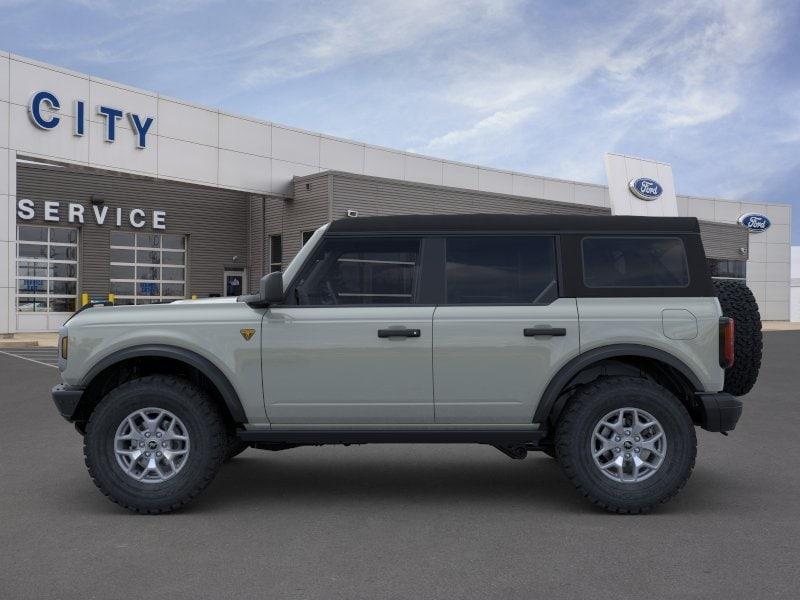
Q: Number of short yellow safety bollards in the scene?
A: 3